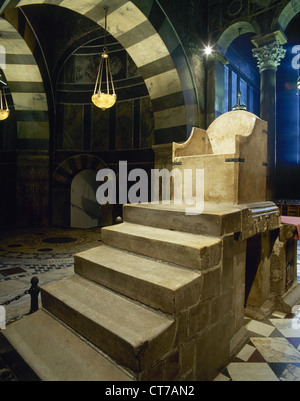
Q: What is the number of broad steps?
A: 5